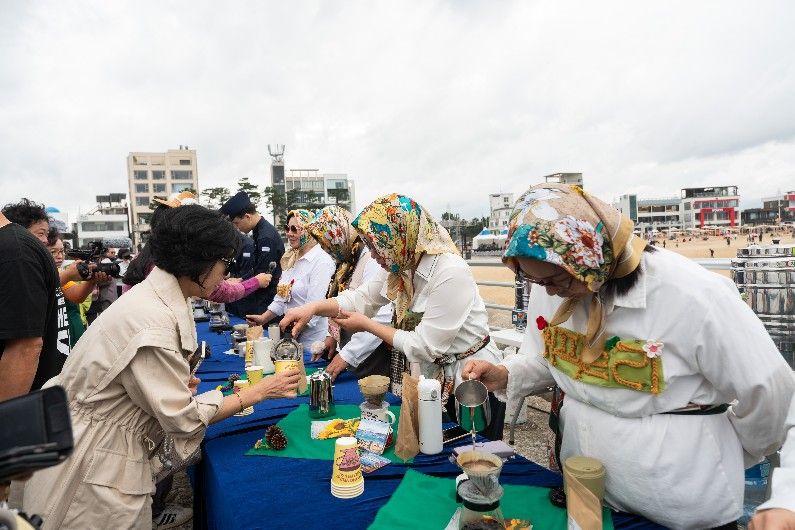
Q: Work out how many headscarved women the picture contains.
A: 4